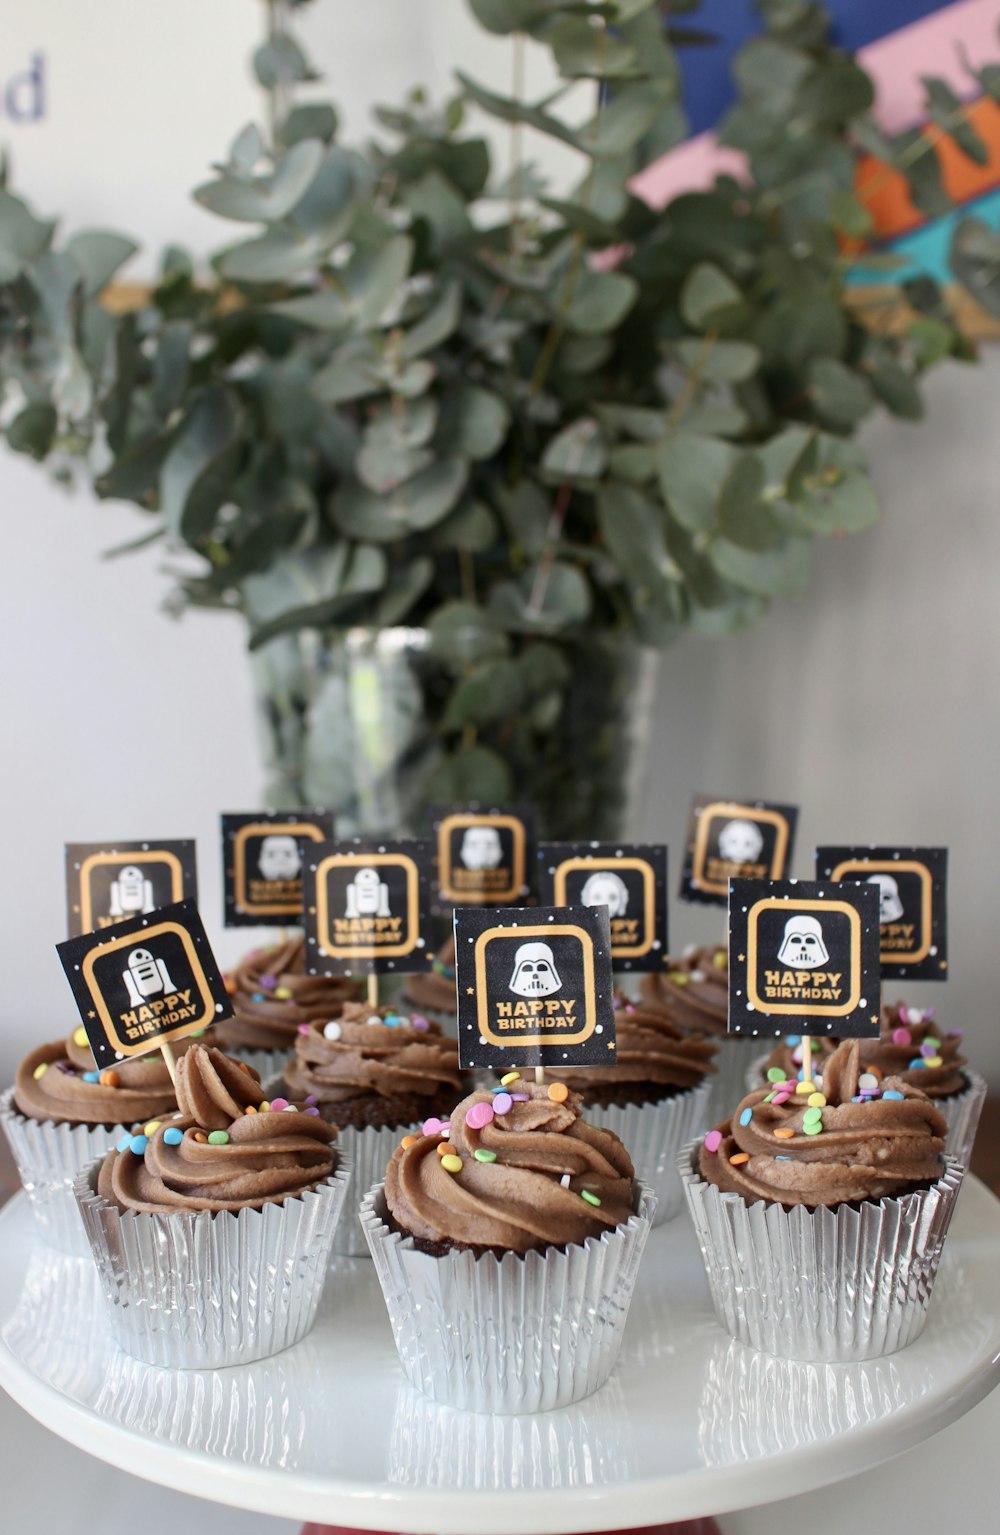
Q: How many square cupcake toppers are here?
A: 10